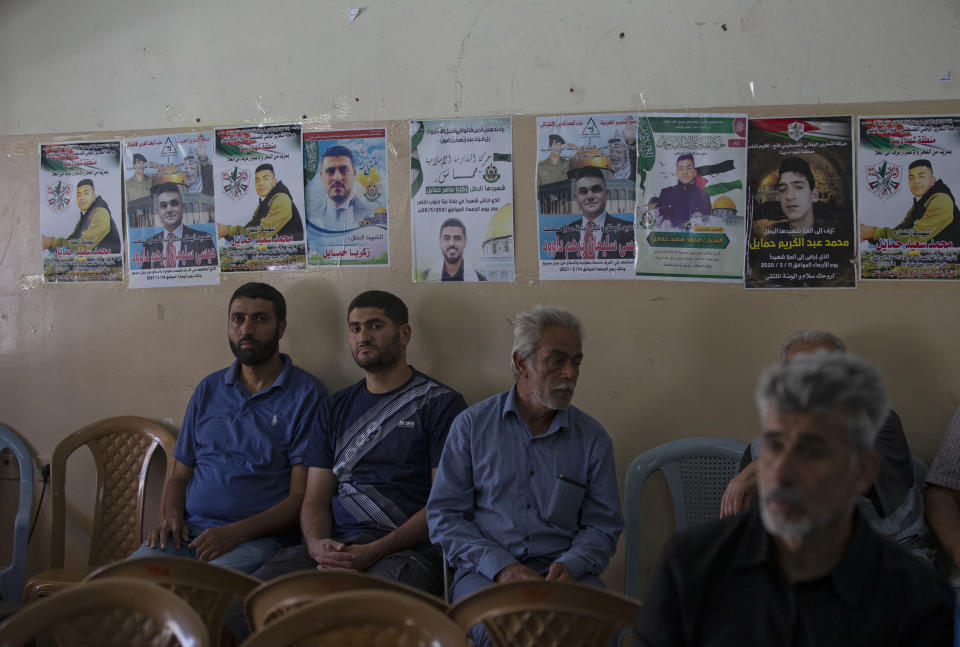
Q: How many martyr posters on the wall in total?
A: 9